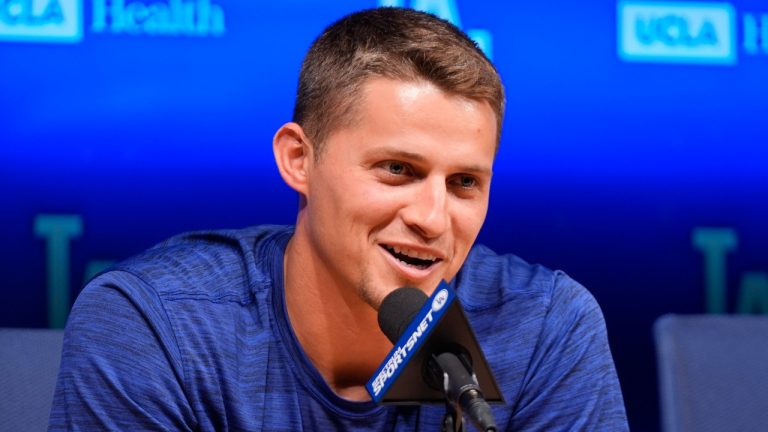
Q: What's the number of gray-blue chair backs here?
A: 2